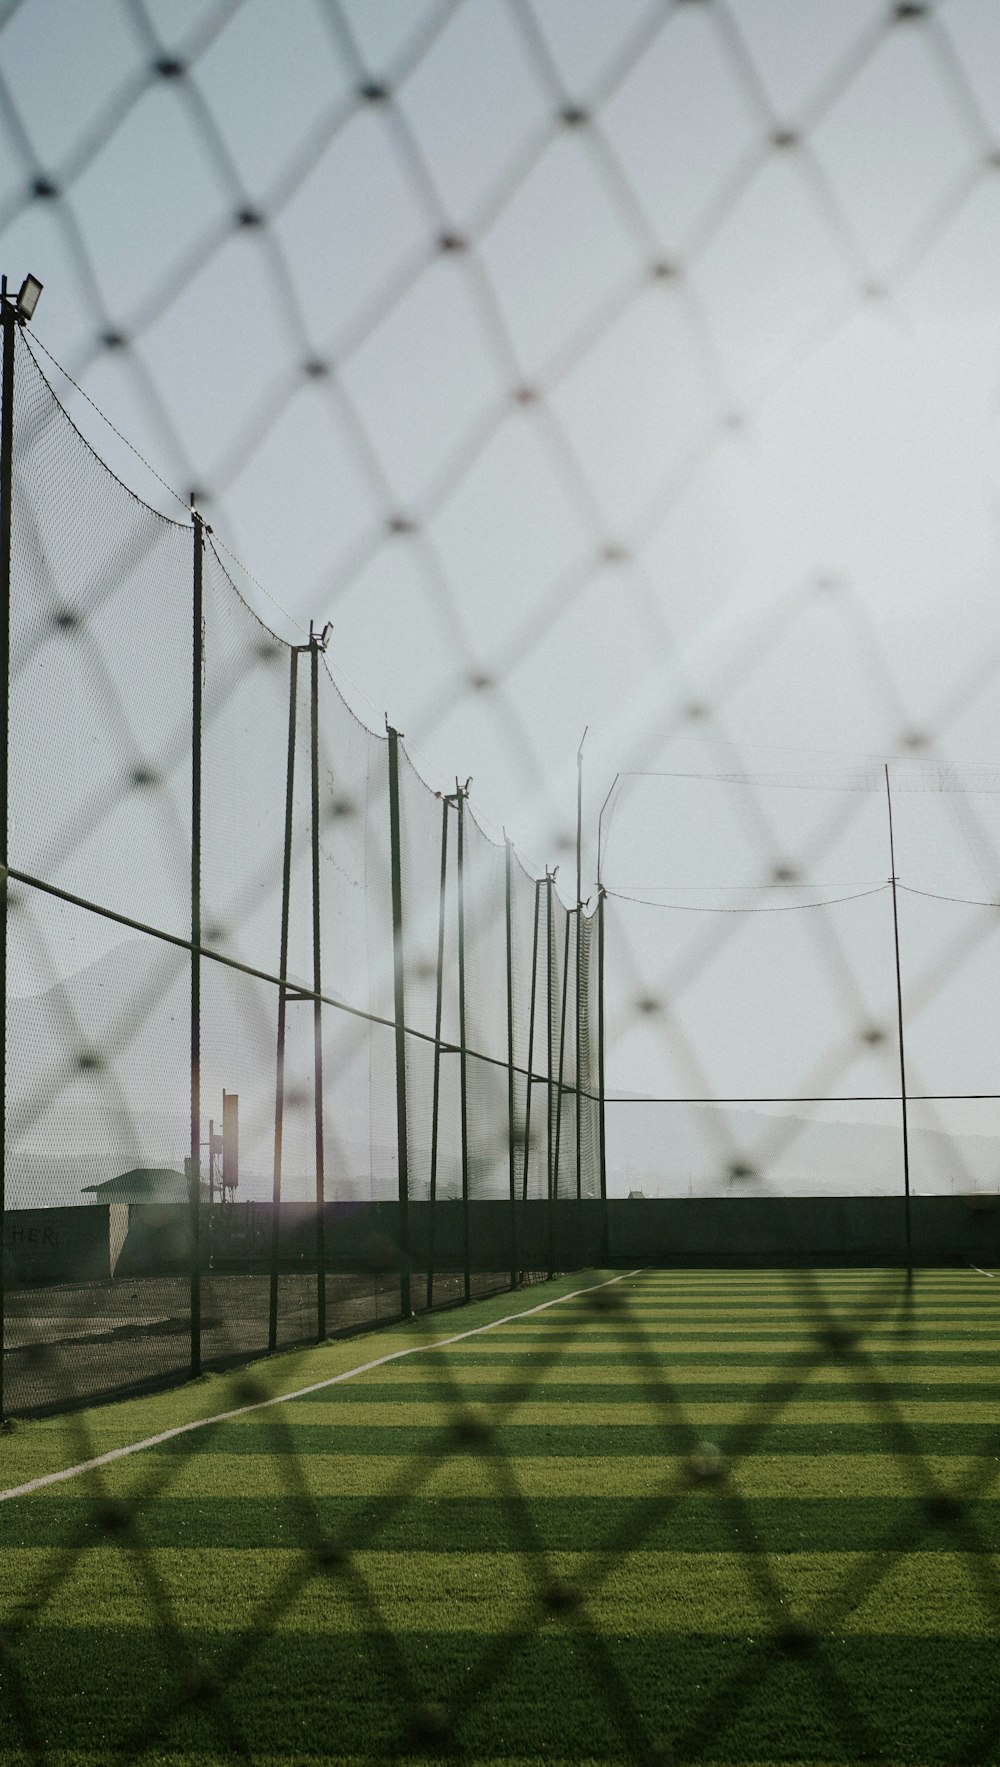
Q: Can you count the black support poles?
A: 14